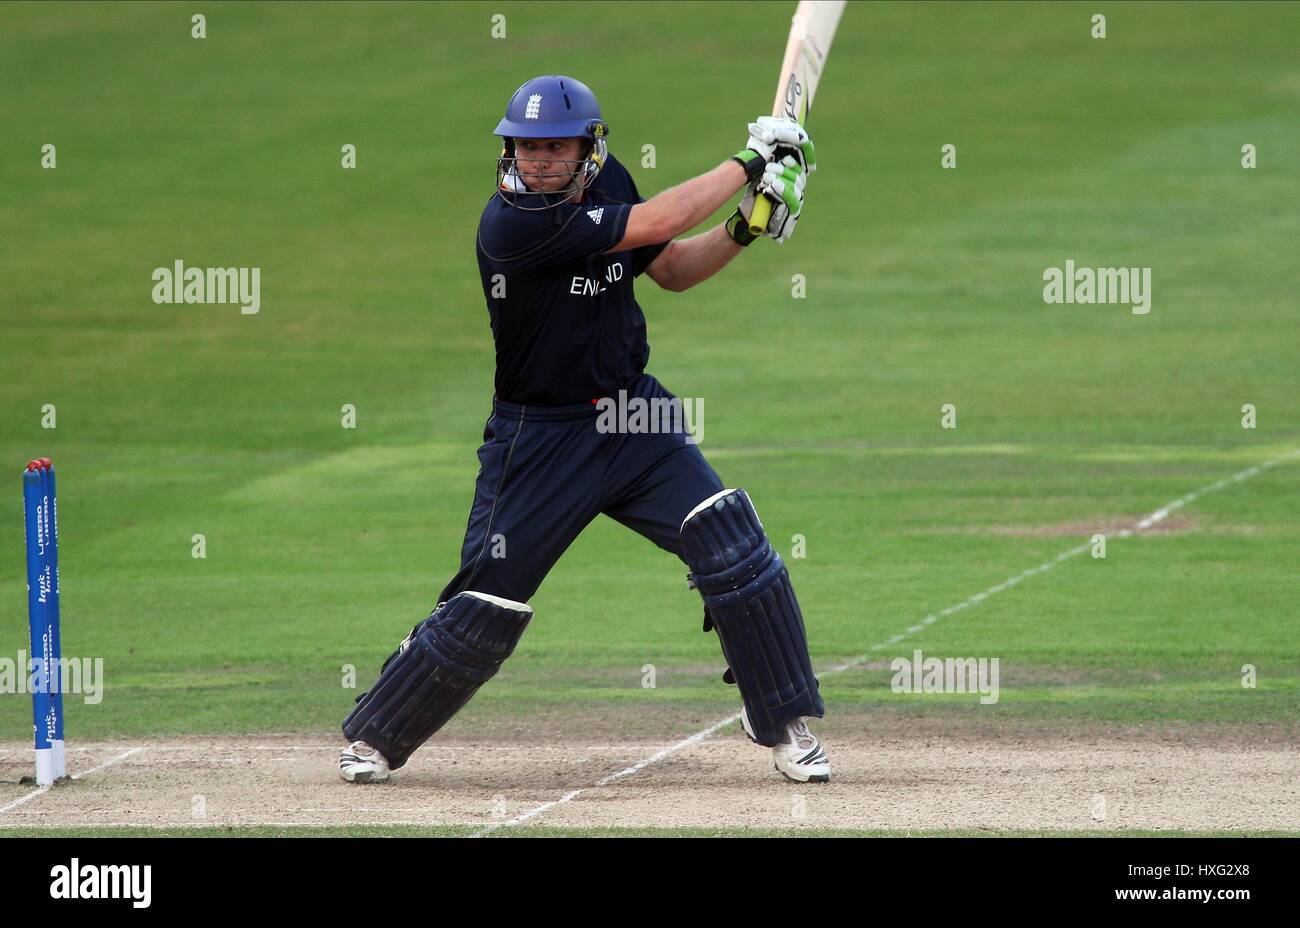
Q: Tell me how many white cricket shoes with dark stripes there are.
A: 2